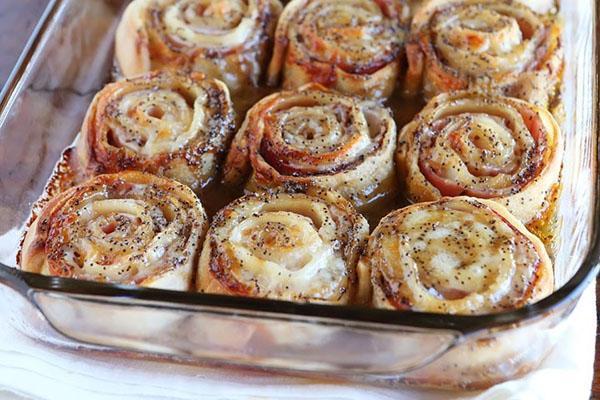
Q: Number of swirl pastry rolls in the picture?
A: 9